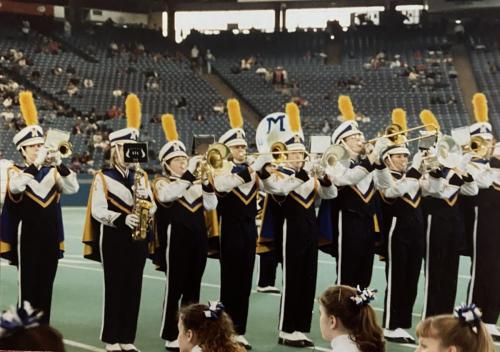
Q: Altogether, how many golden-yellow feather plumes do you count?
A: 9